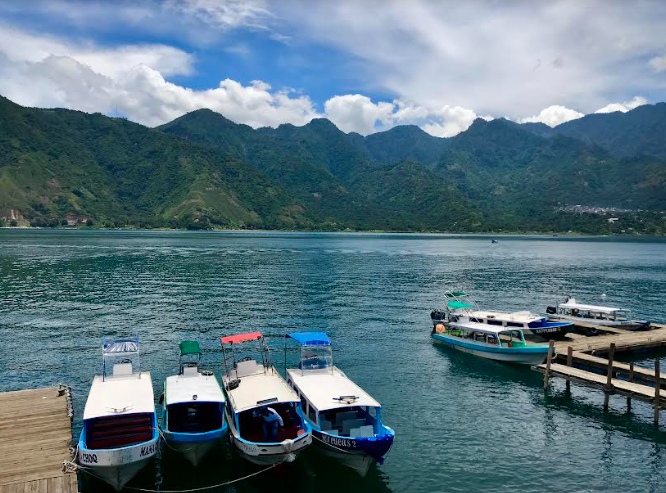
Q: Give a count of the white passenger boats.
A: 7